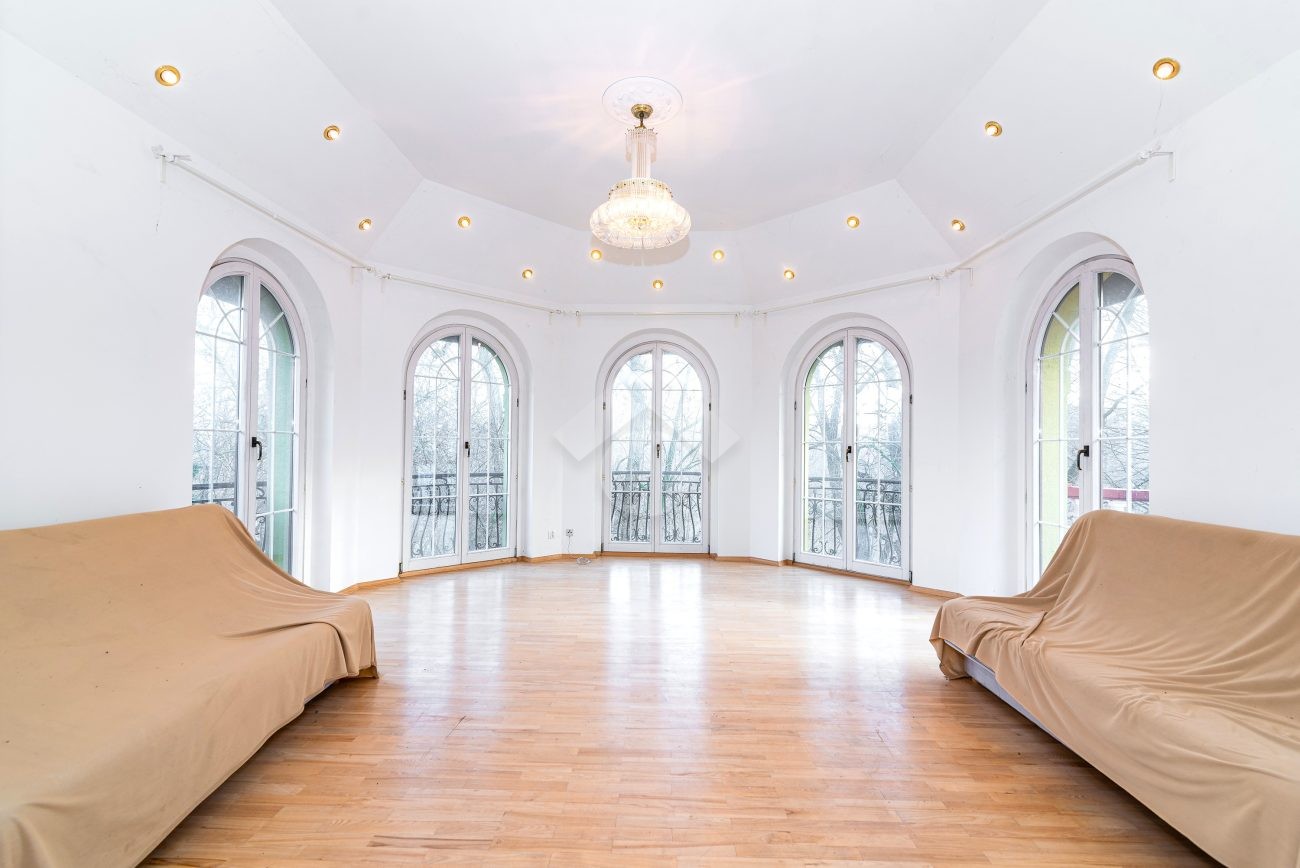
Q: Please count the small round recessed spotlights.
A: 13